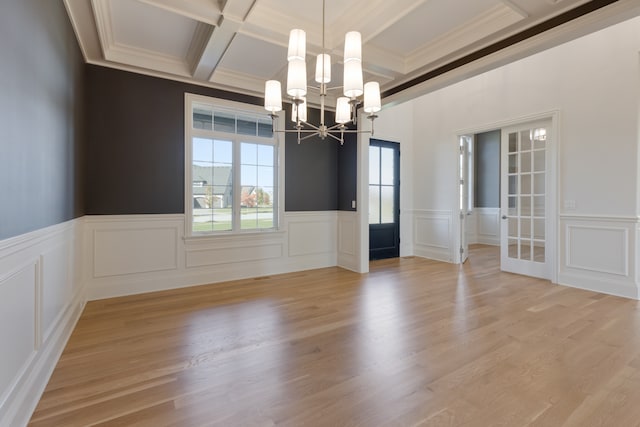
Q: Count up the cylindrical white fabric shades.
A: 9